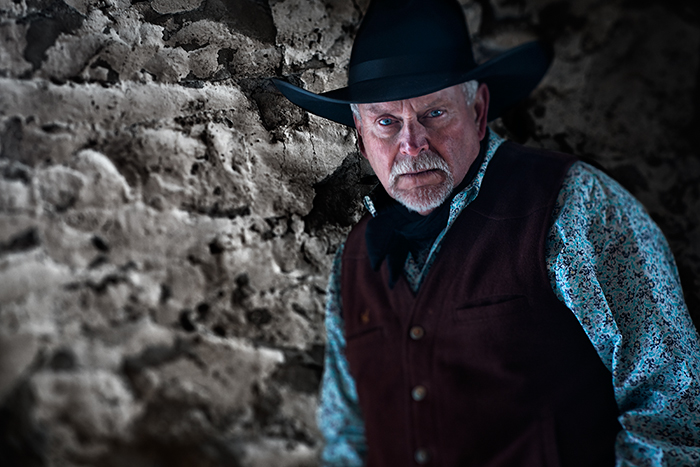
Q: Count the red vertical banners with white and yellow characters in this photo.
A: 0